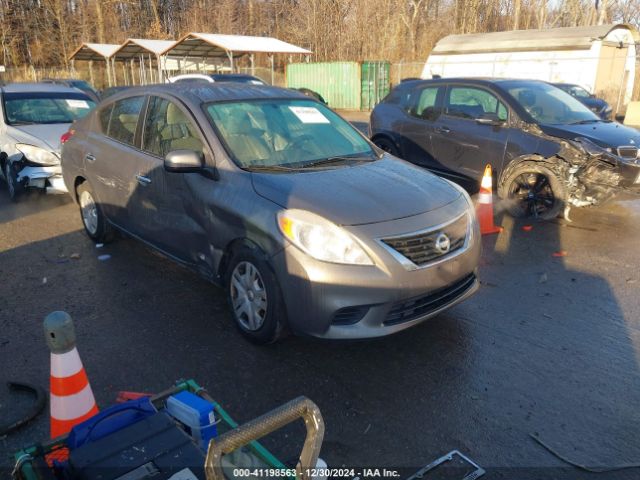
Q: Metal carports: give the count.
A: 3